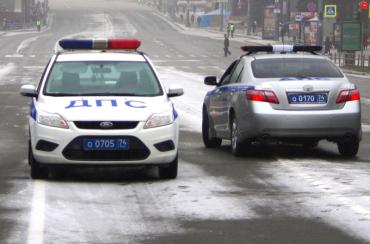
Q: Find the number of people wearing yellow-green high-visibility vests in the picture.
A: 2